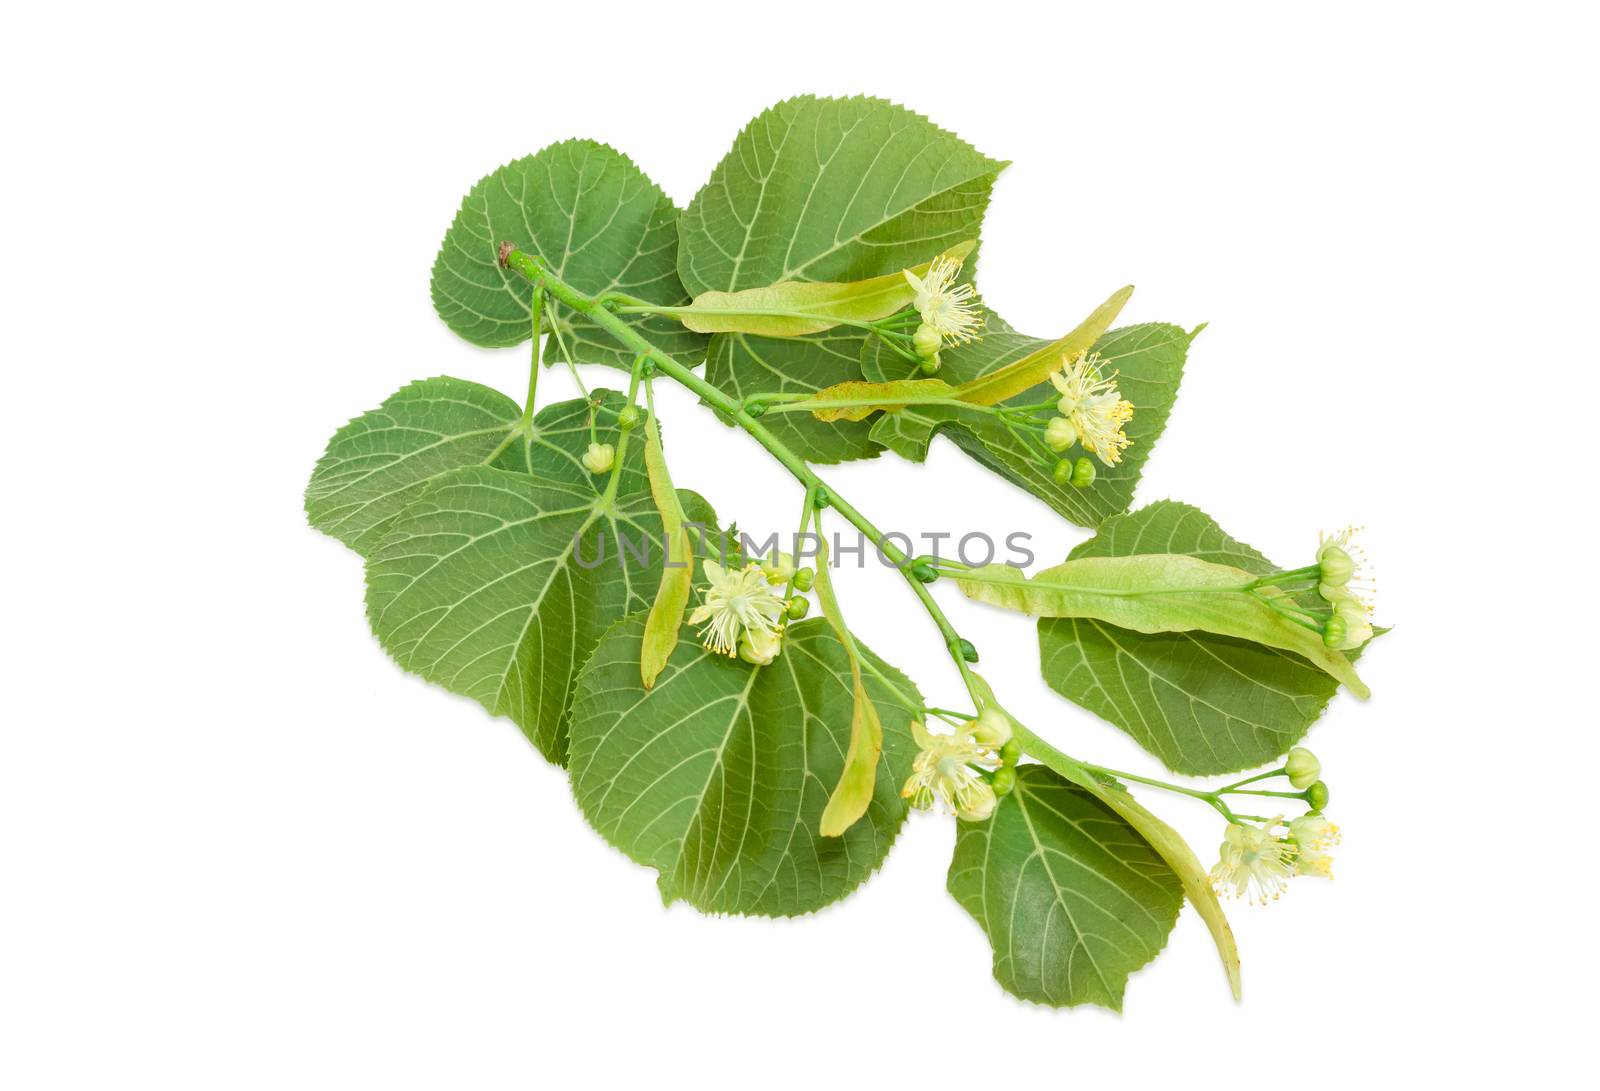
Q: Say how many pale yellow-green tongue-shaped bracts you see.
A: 6